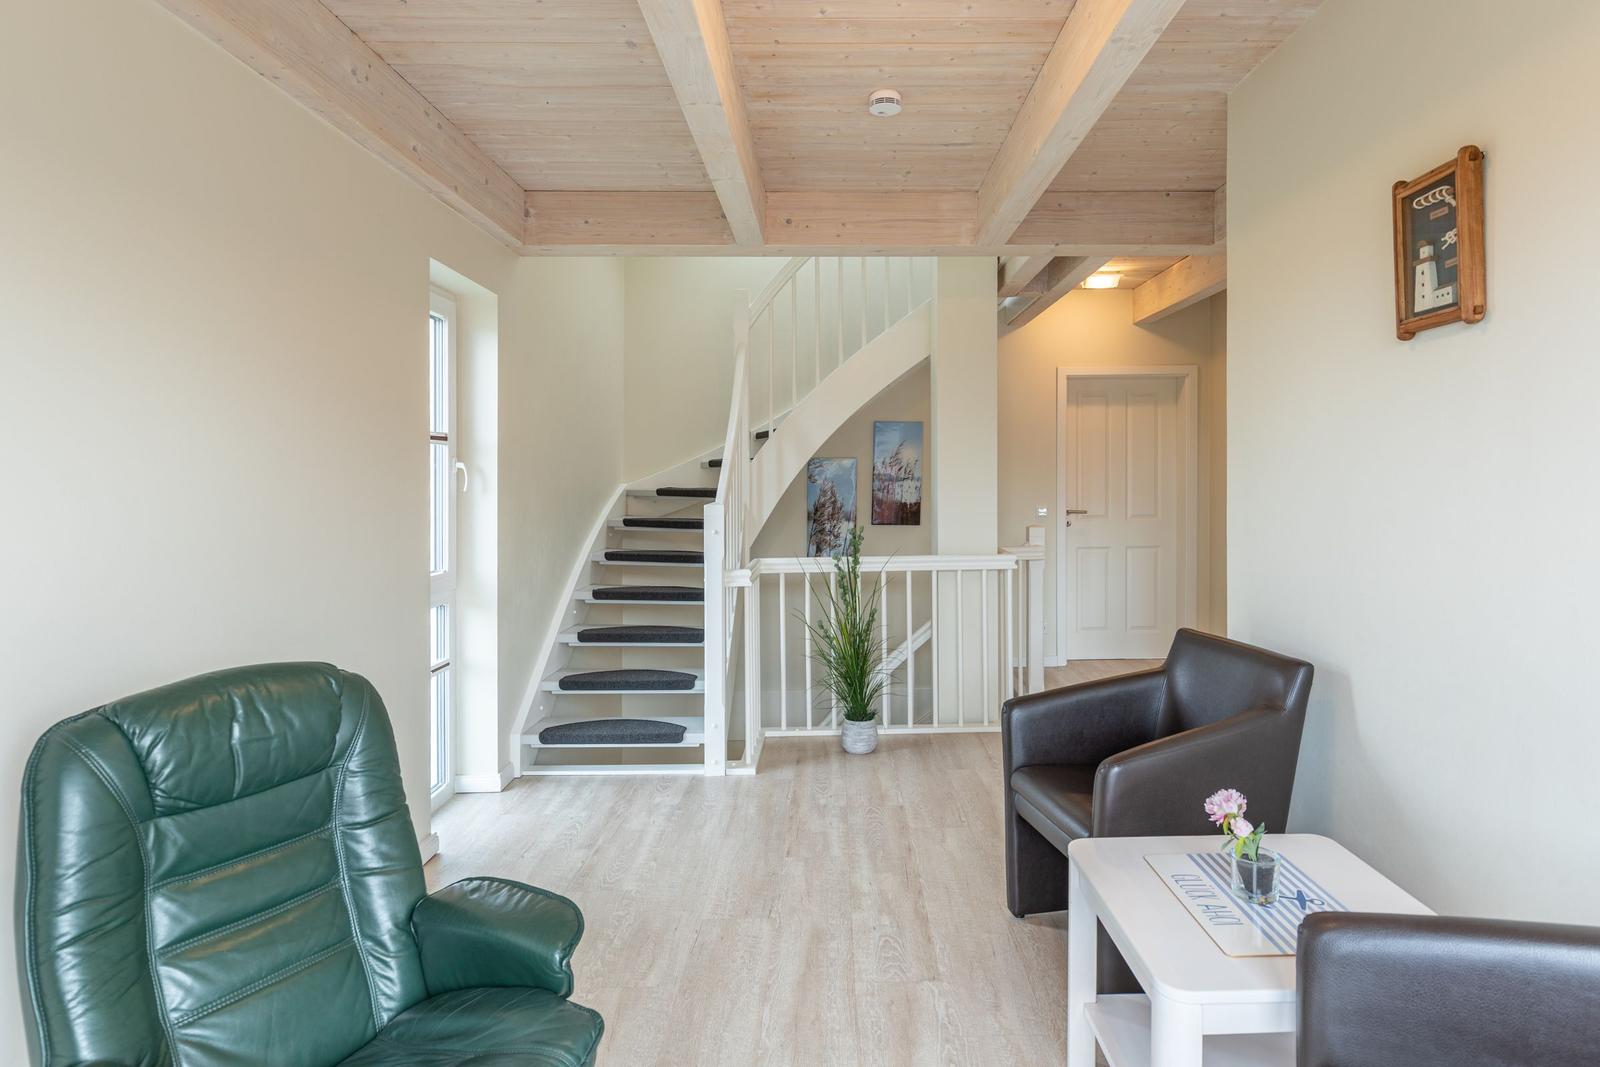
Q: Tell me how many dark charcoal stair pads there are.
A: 9